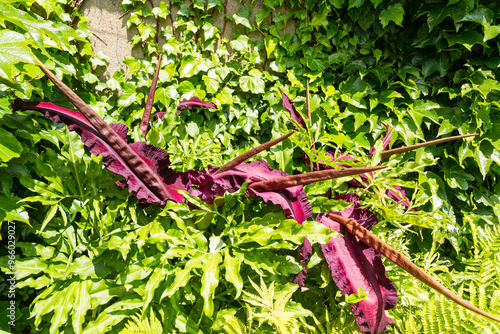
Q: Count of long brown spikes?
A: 7